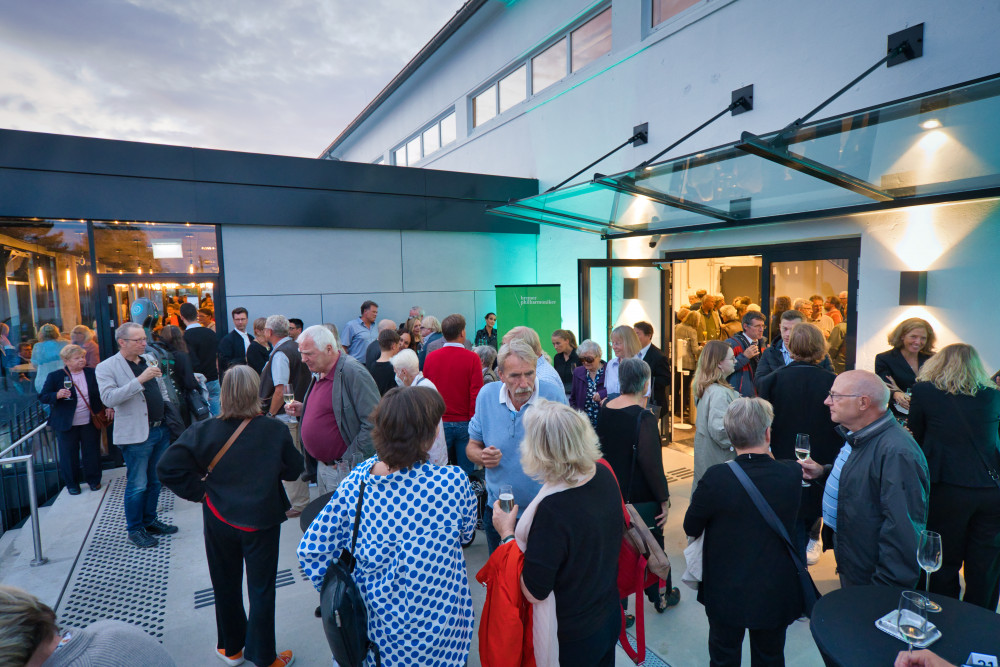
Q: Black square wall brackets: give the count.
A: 3